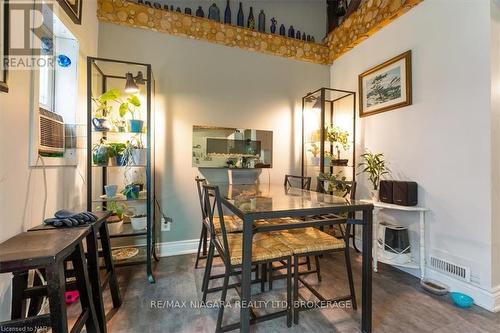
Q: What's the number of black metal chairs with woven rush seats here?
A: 4